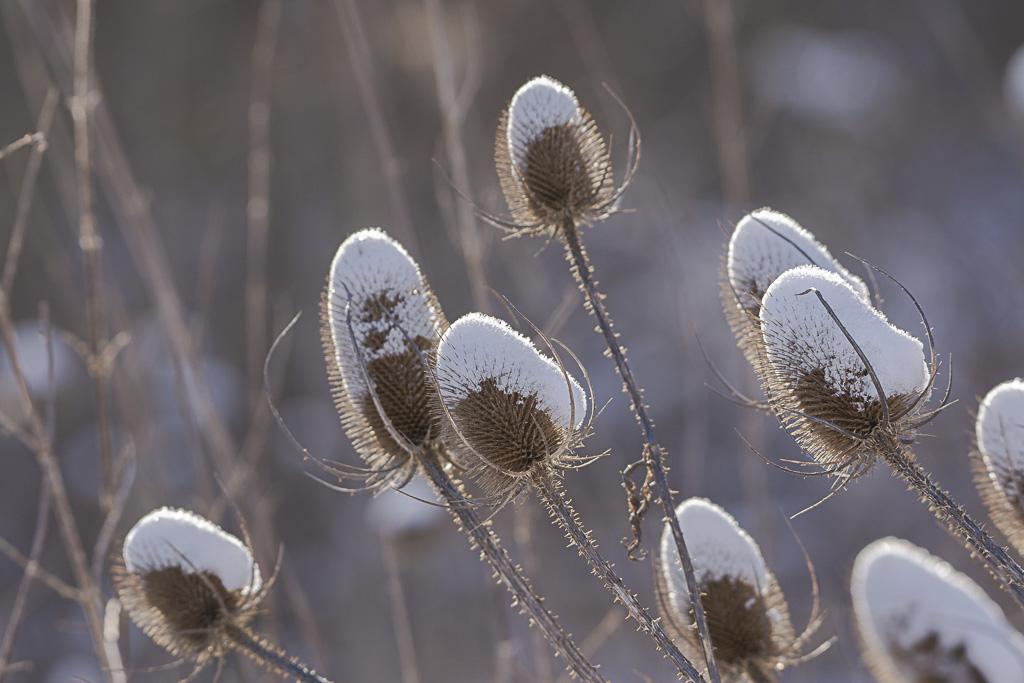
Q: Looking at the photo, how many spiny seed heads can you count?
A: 9